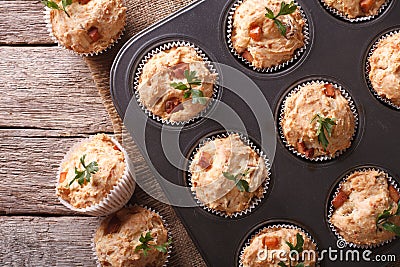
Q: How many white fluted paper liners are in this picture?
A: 11